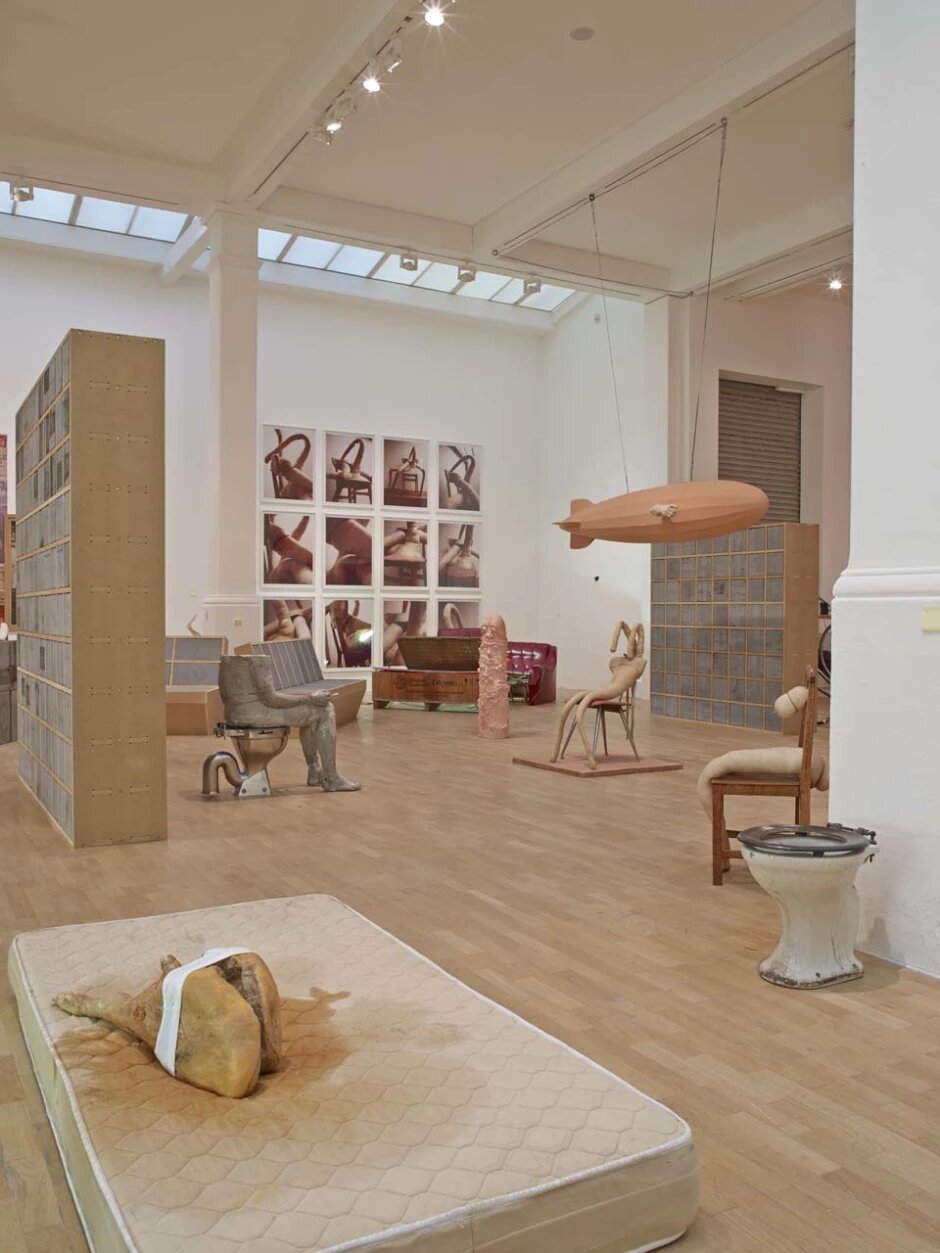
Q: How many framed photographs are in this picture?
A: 12